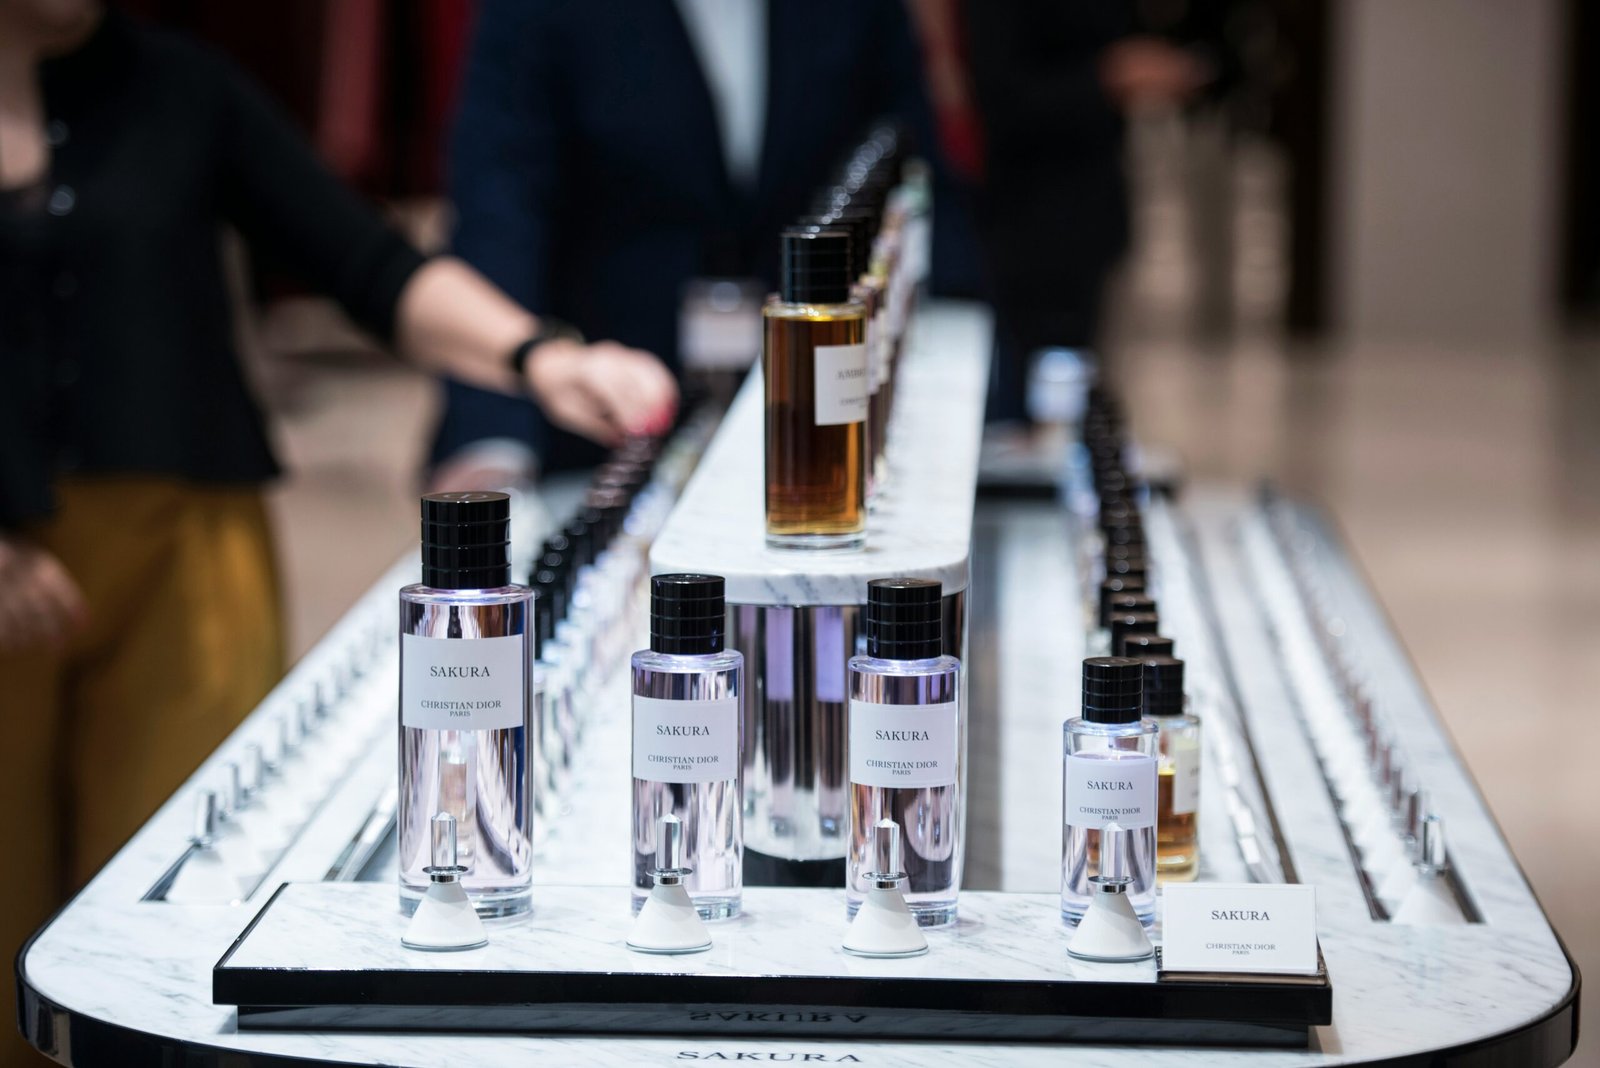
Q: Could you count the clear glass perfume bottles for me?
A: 4